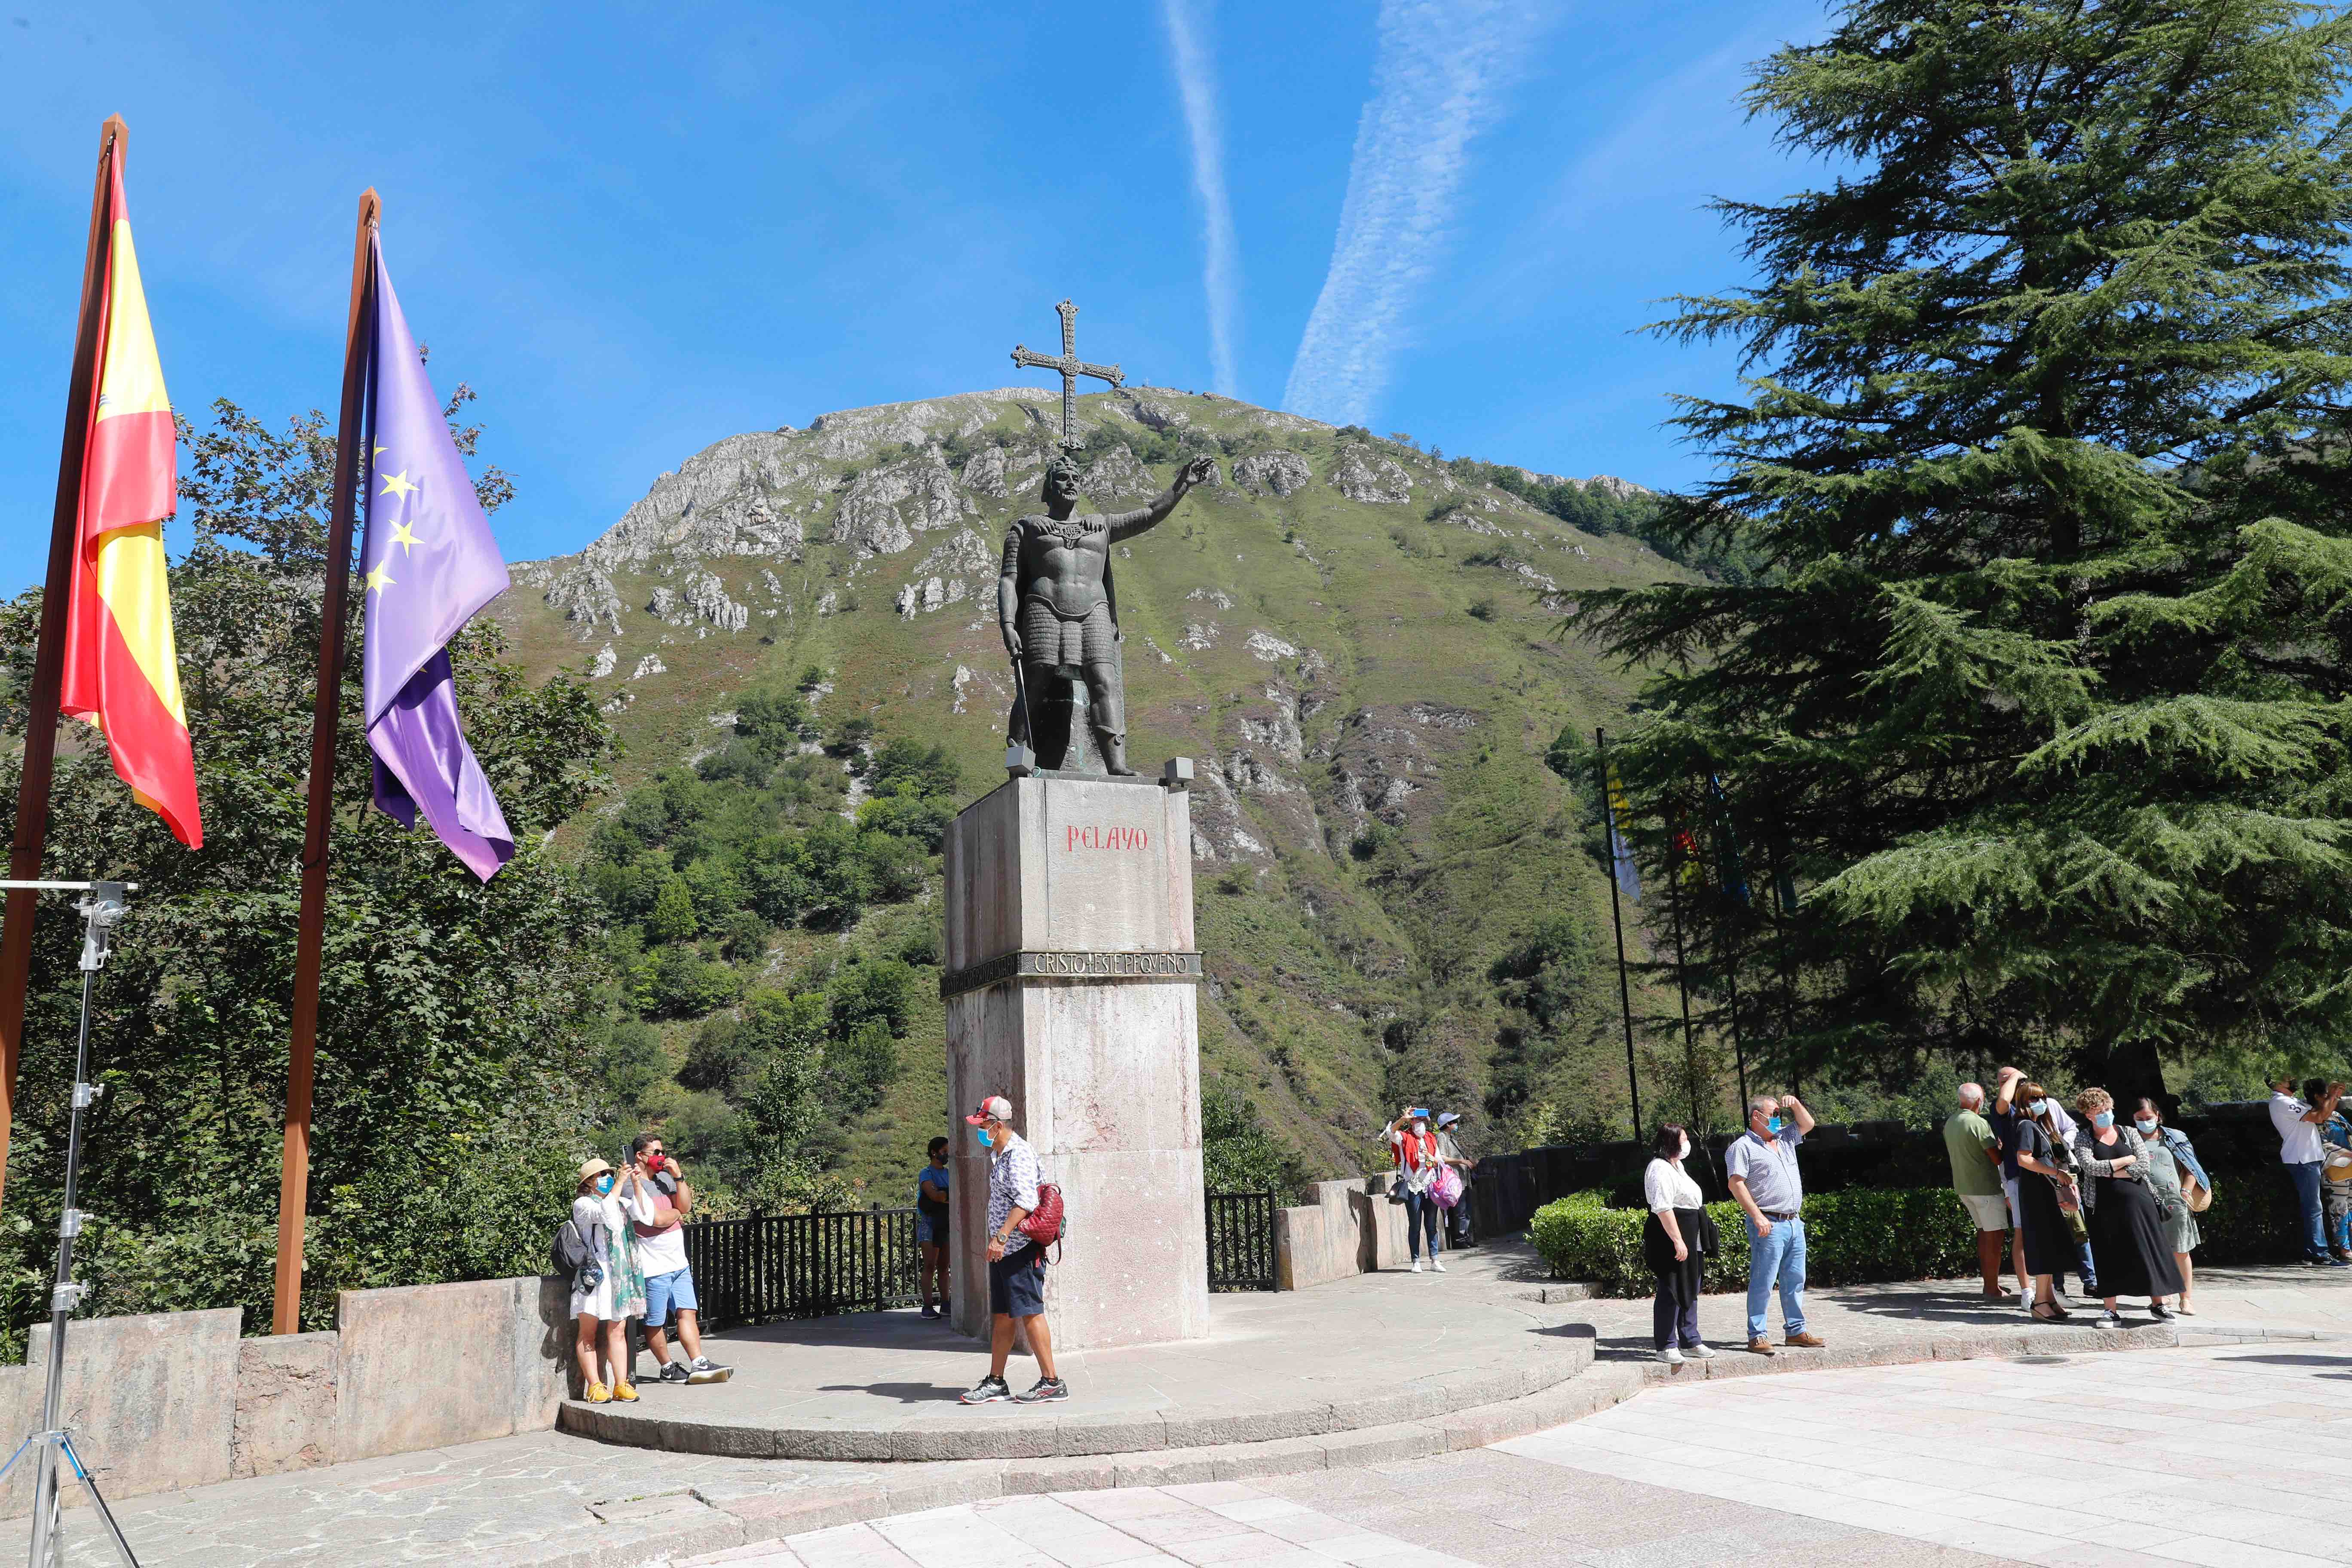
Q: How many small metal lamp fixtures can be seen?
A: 2